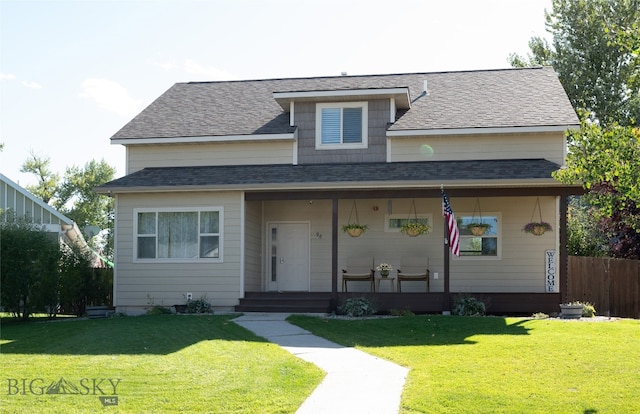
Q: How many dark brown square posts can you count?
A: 3